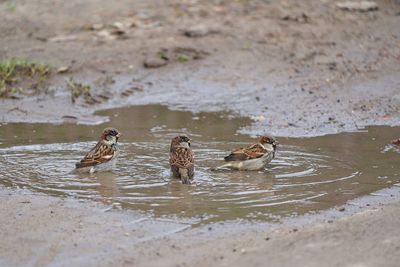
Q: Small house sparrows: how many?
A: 3